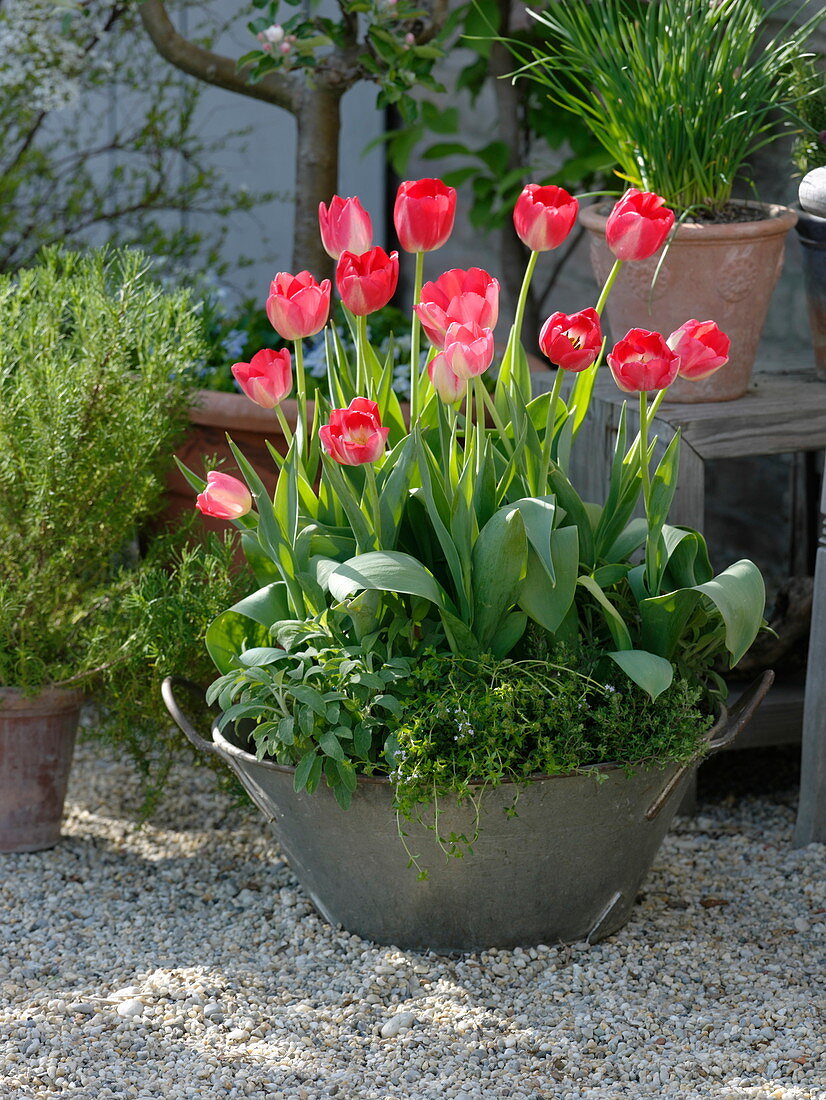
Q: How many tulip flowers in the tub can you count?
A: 15